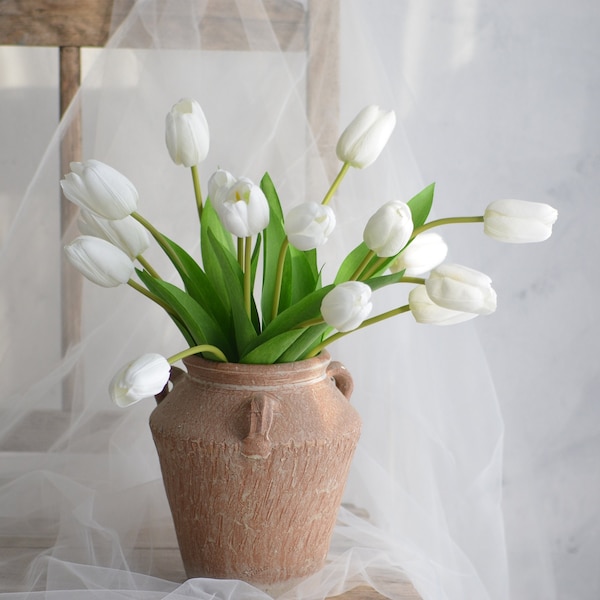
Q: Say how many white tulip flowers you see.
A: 15